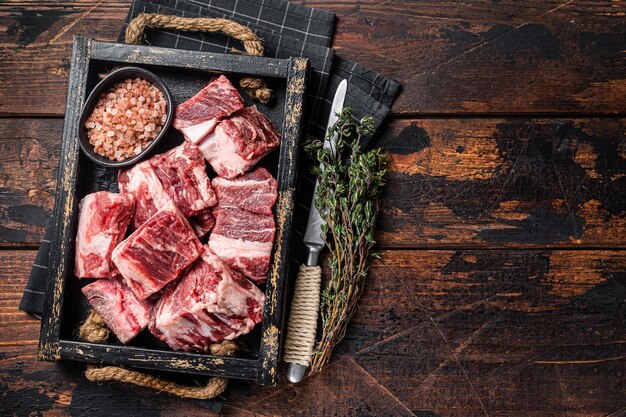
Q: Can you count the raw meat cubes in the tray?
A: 8